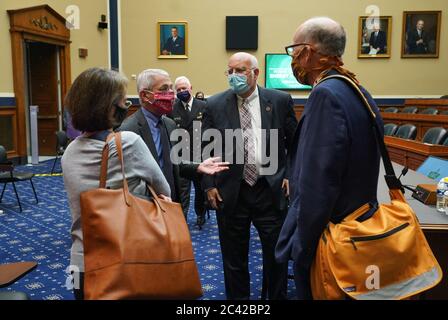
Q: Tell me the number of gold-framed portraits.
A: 3